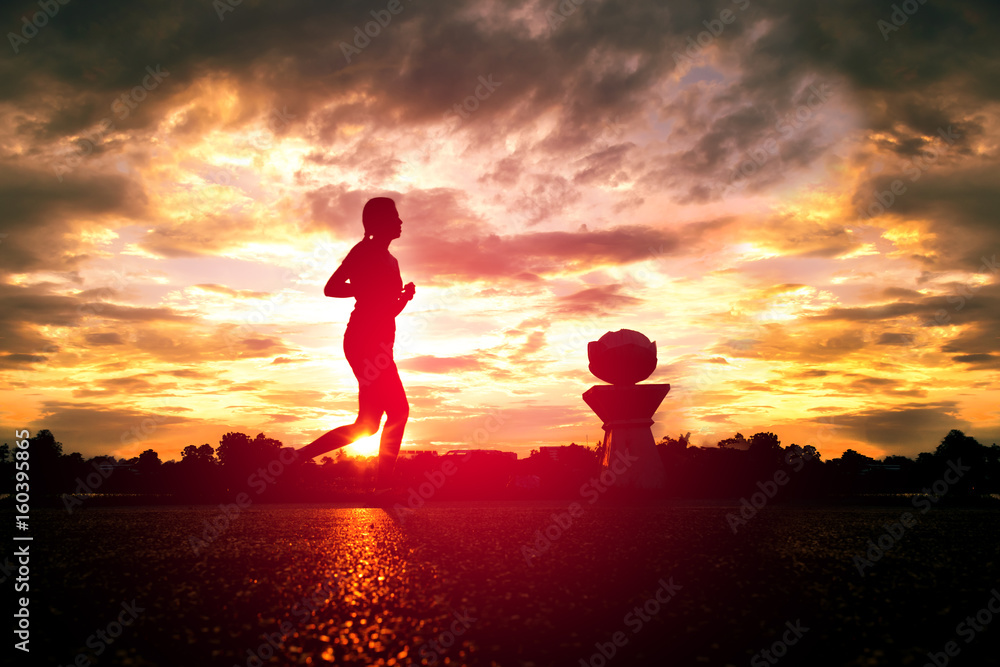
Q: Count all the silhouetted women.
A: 1